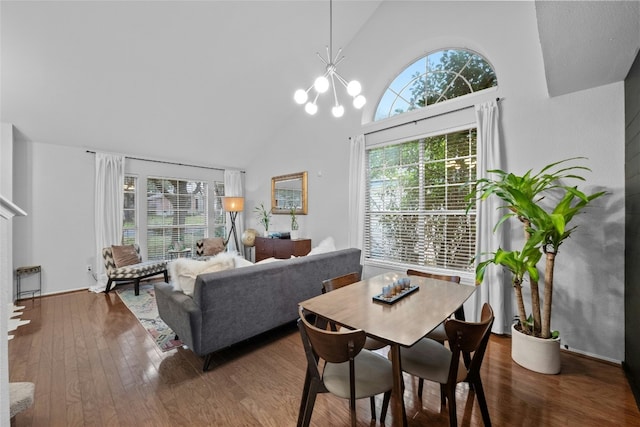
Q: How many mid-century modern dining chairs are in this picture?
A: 4